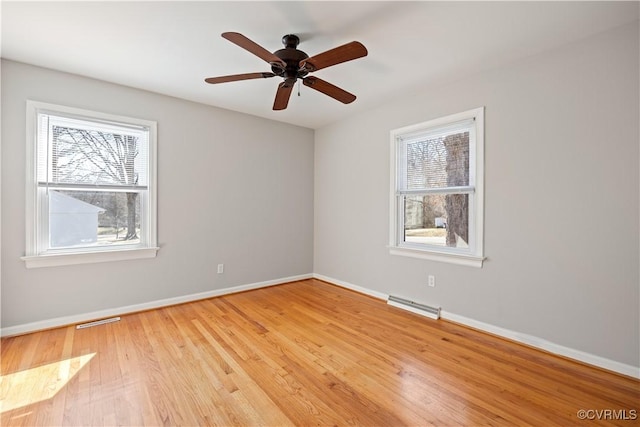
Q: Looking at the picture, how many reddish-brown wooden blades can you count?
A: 5